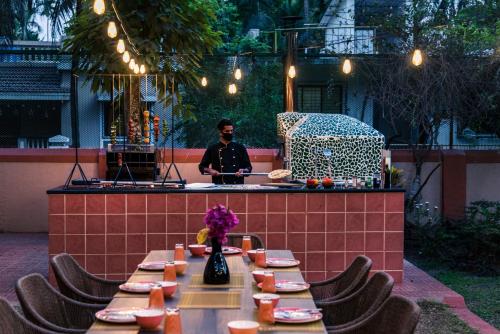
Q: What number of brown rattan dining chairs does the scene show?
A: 7